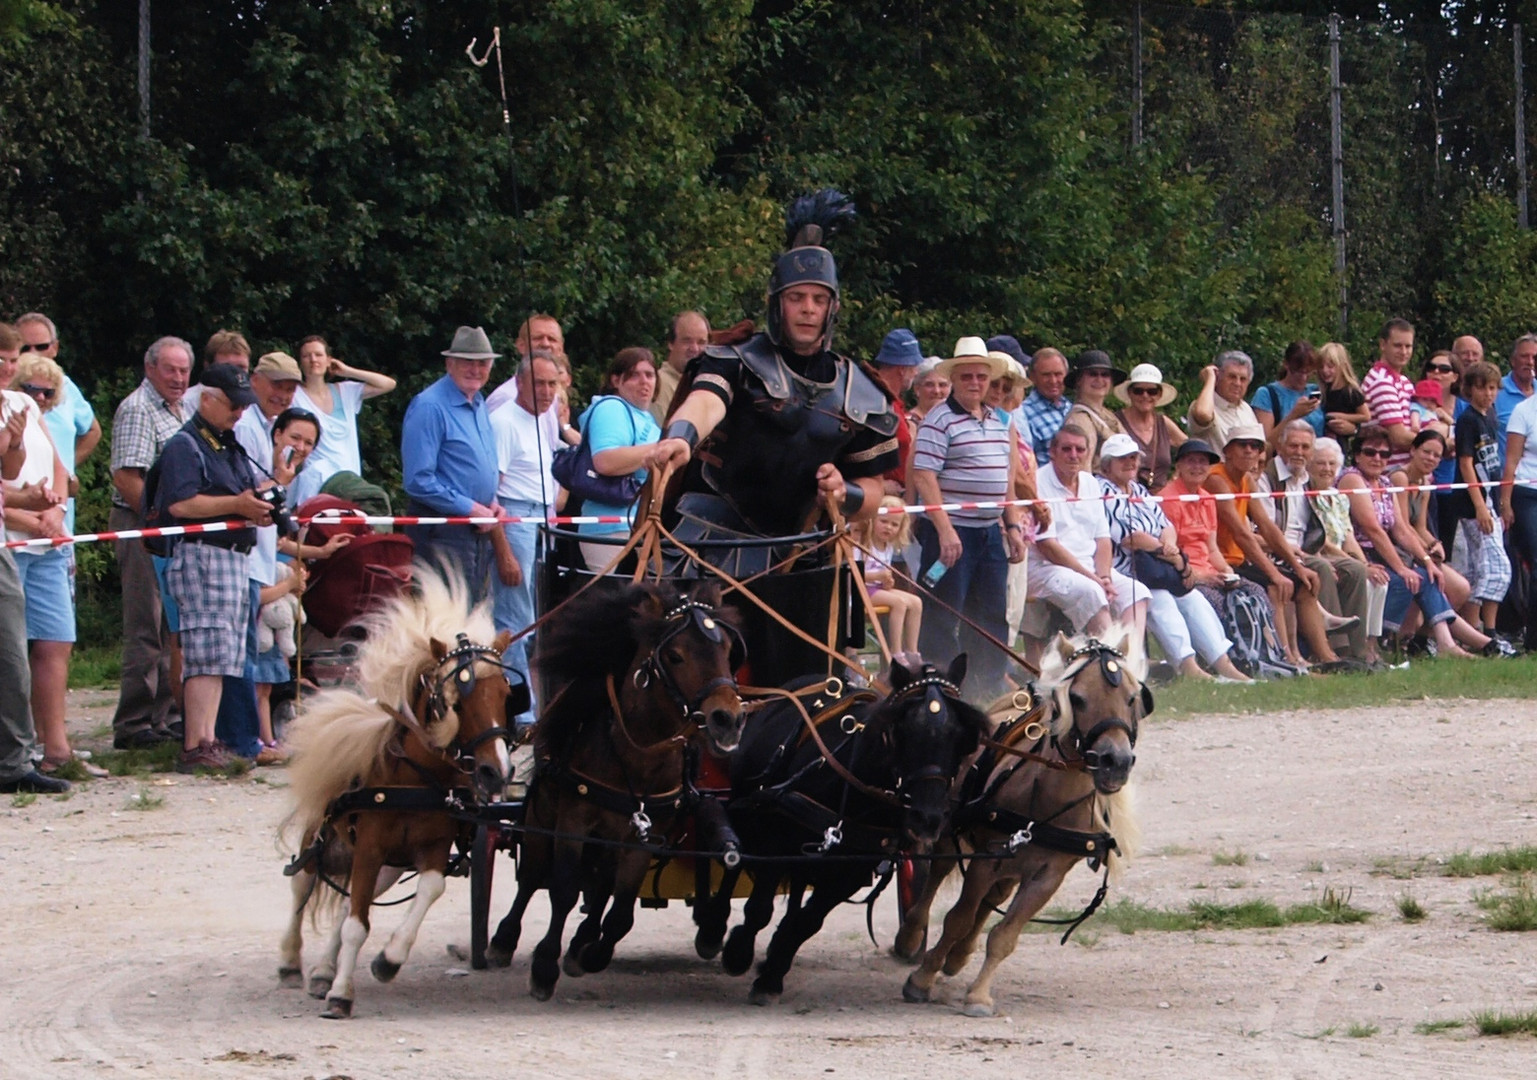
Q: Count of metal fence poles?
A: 4